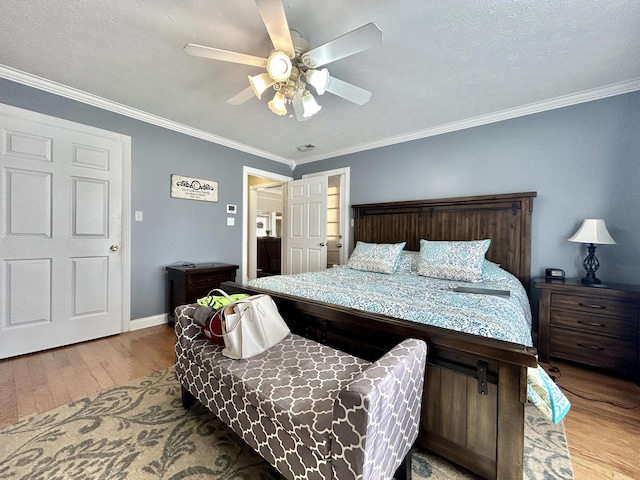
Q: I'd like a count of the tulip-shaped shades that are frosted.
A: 5